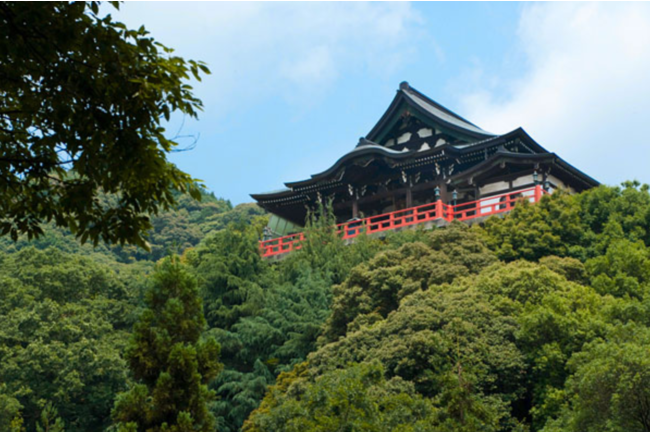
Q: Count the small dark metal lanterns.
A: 4